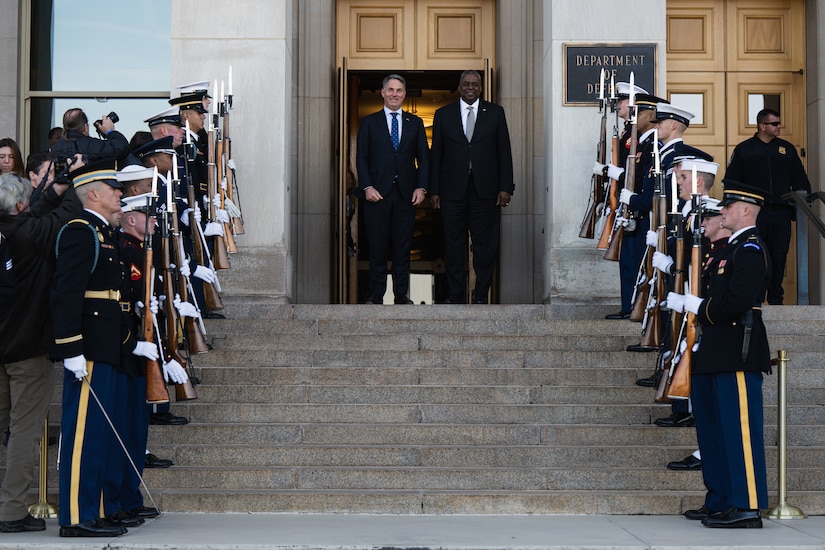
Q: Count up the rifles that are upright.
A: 14